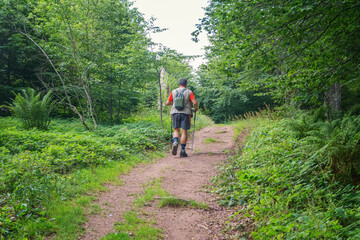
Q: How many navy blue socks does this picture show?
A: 2